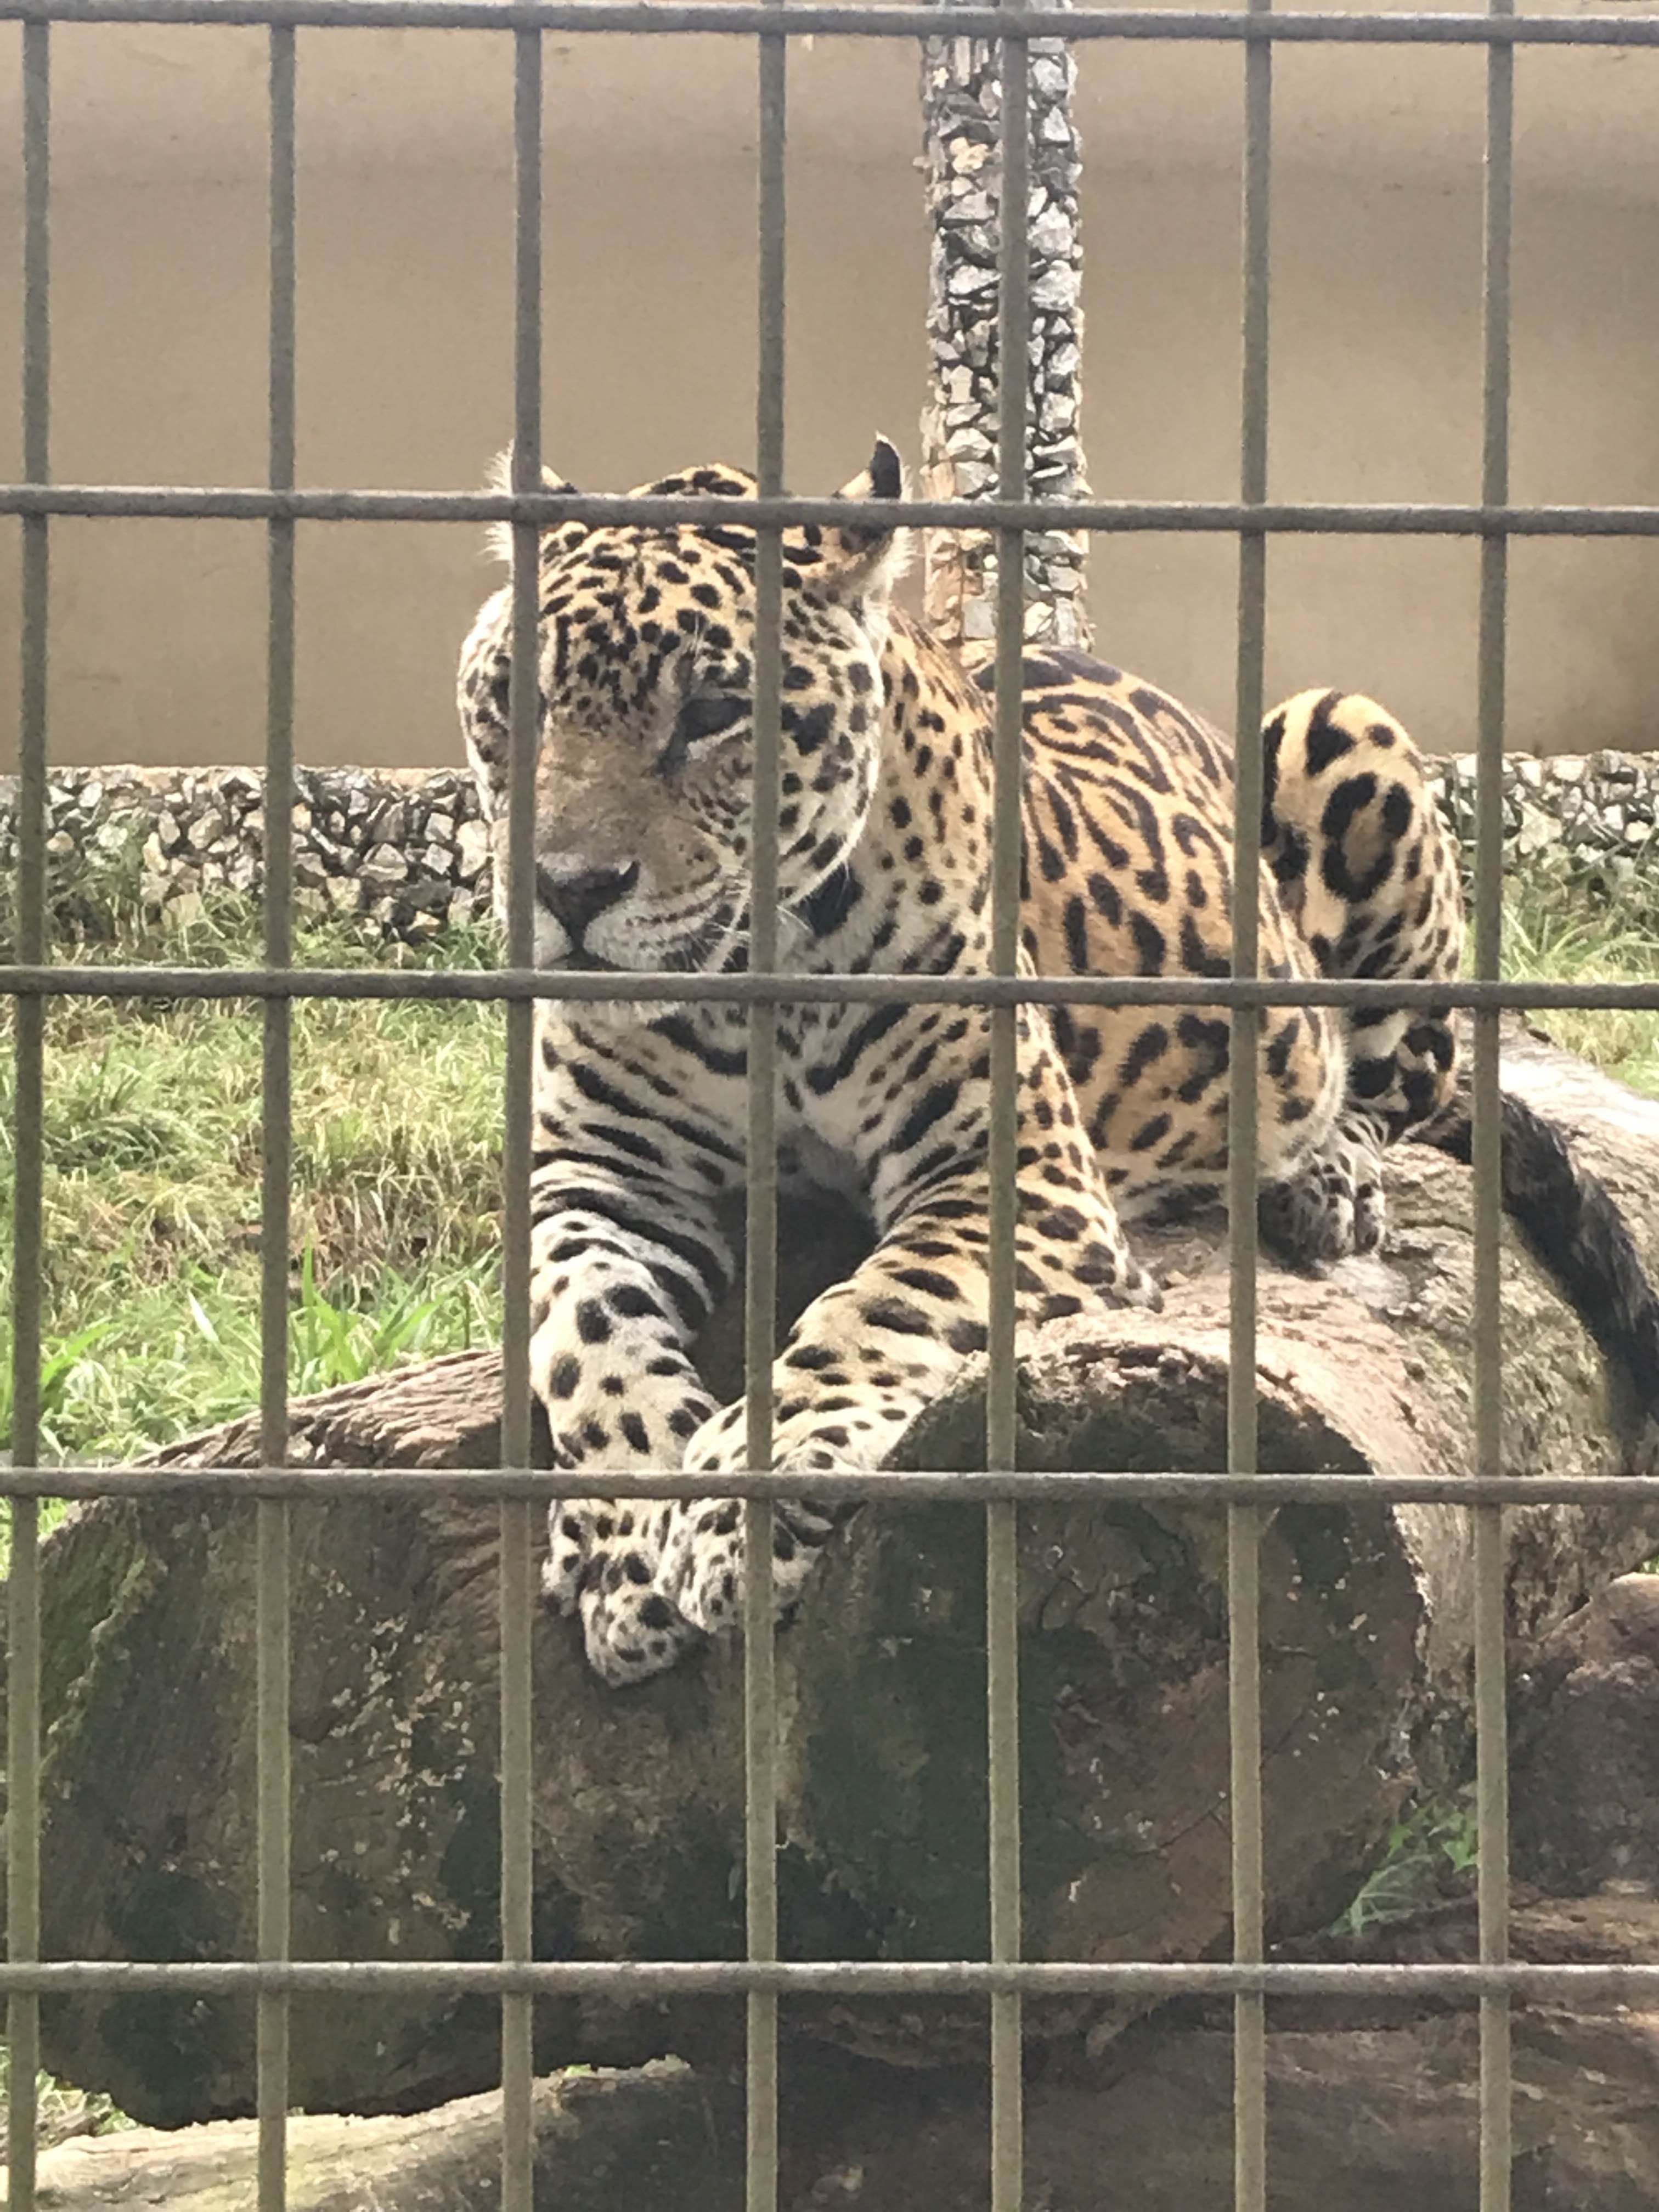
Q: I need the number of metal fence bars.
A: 12